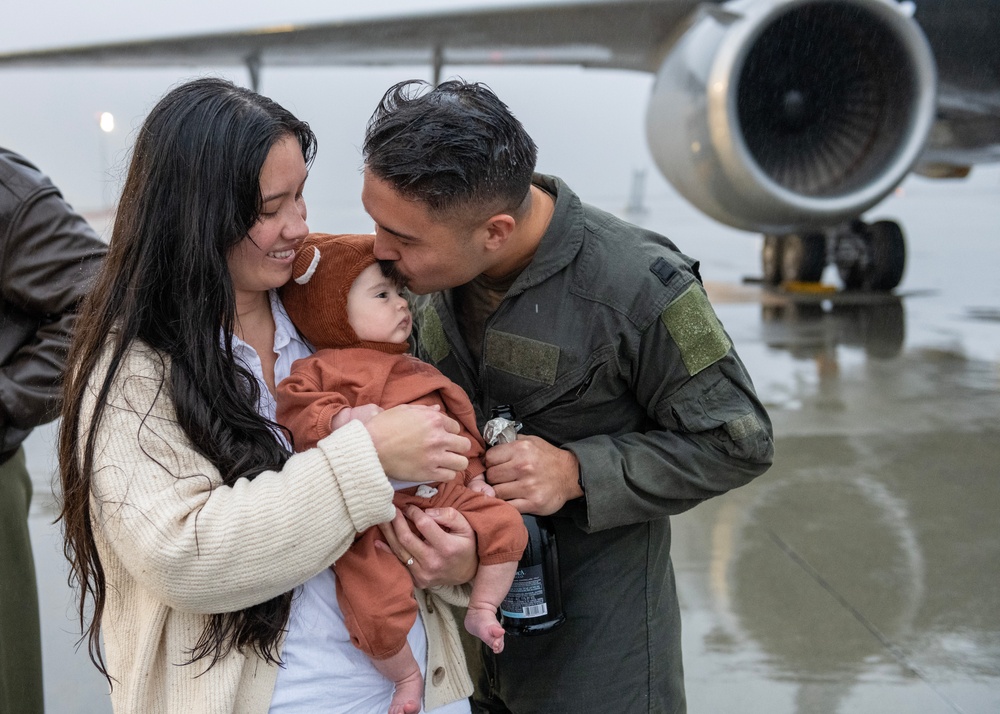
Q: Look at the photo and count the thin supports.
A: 2